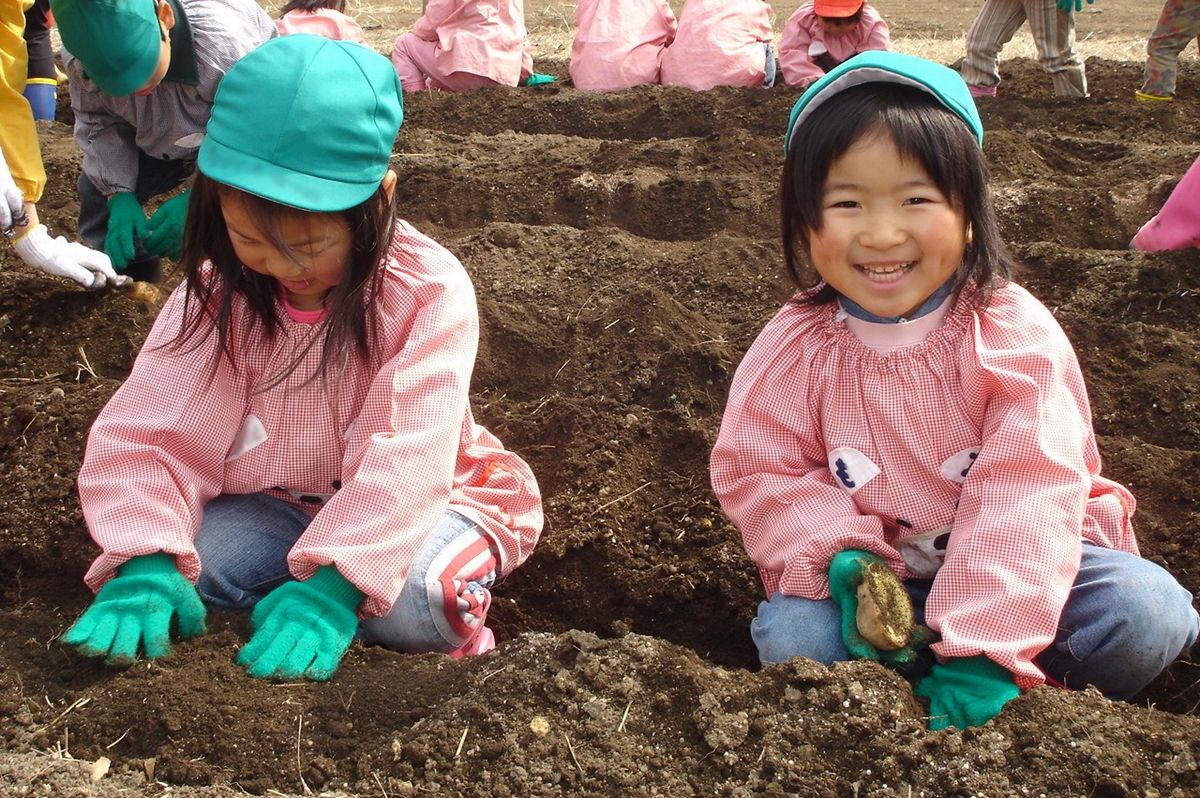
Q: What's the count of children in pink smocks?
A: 7